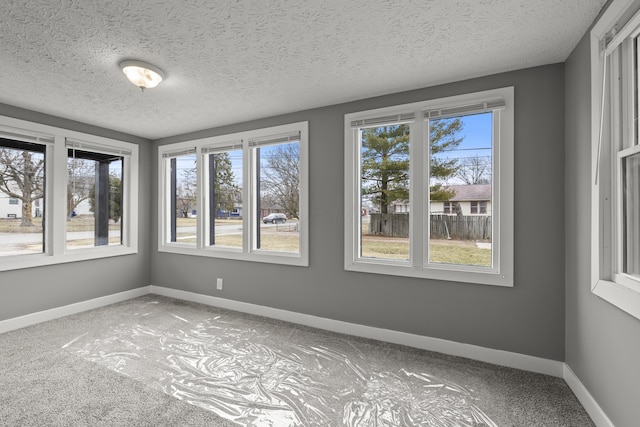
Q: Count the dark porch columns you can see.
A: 1